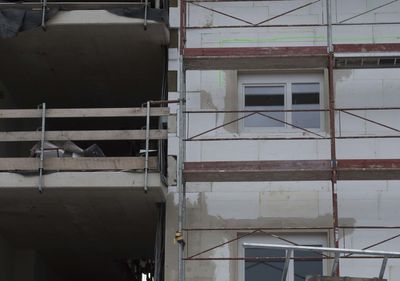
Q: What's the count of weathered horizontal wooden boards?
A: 3